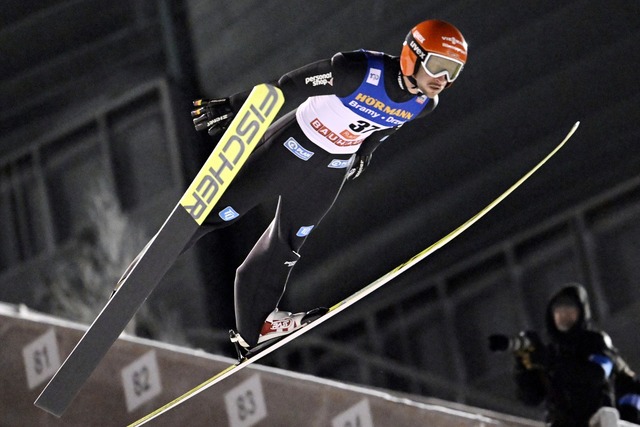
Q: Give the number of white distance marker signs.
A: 4